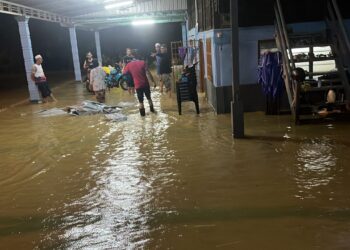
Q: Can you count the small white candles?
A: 0